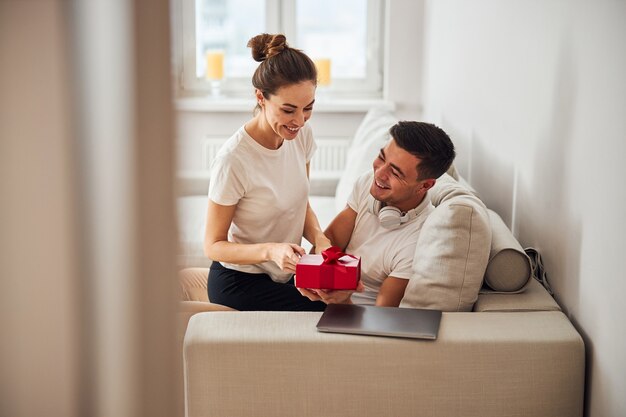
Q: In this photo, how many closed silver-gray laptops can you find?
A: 1